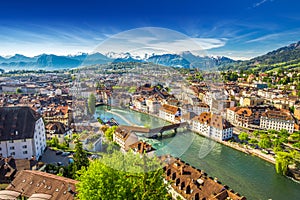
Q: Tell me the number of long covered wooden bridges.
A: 1